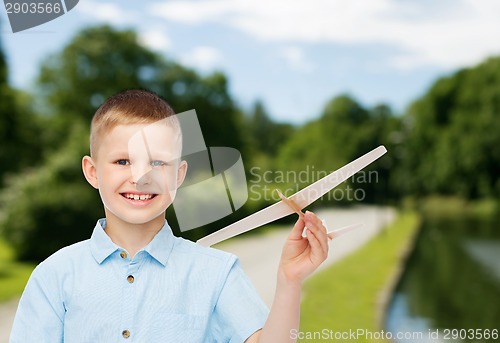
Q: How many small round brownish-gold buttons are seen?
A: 3